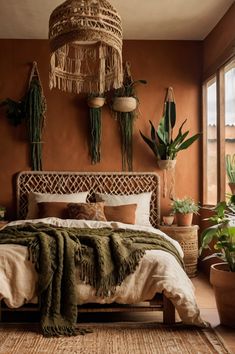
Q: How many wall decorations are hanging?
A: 4